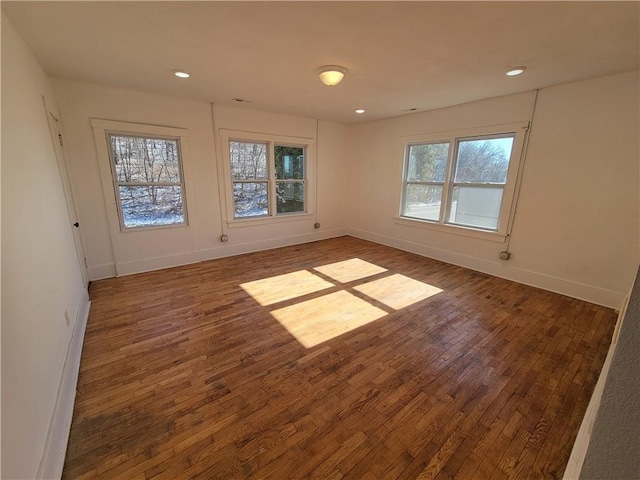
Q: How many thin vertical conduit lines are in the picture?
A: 3